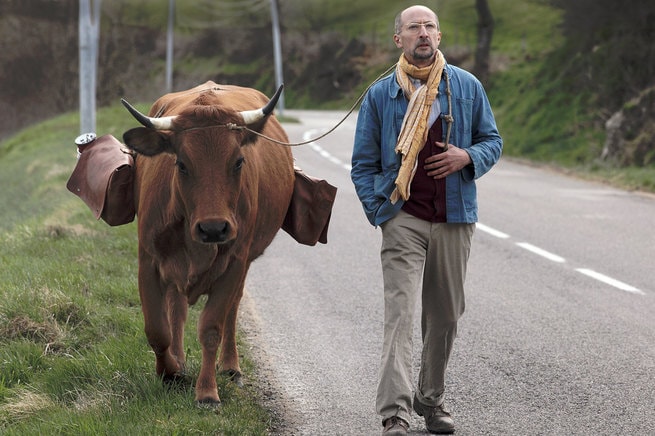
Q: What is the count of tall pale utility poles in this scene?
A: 3